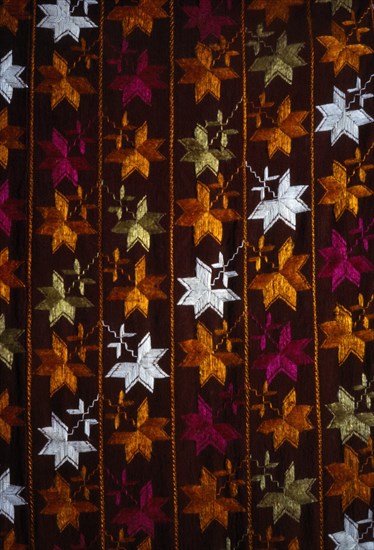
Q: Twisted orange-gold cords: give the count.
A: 5